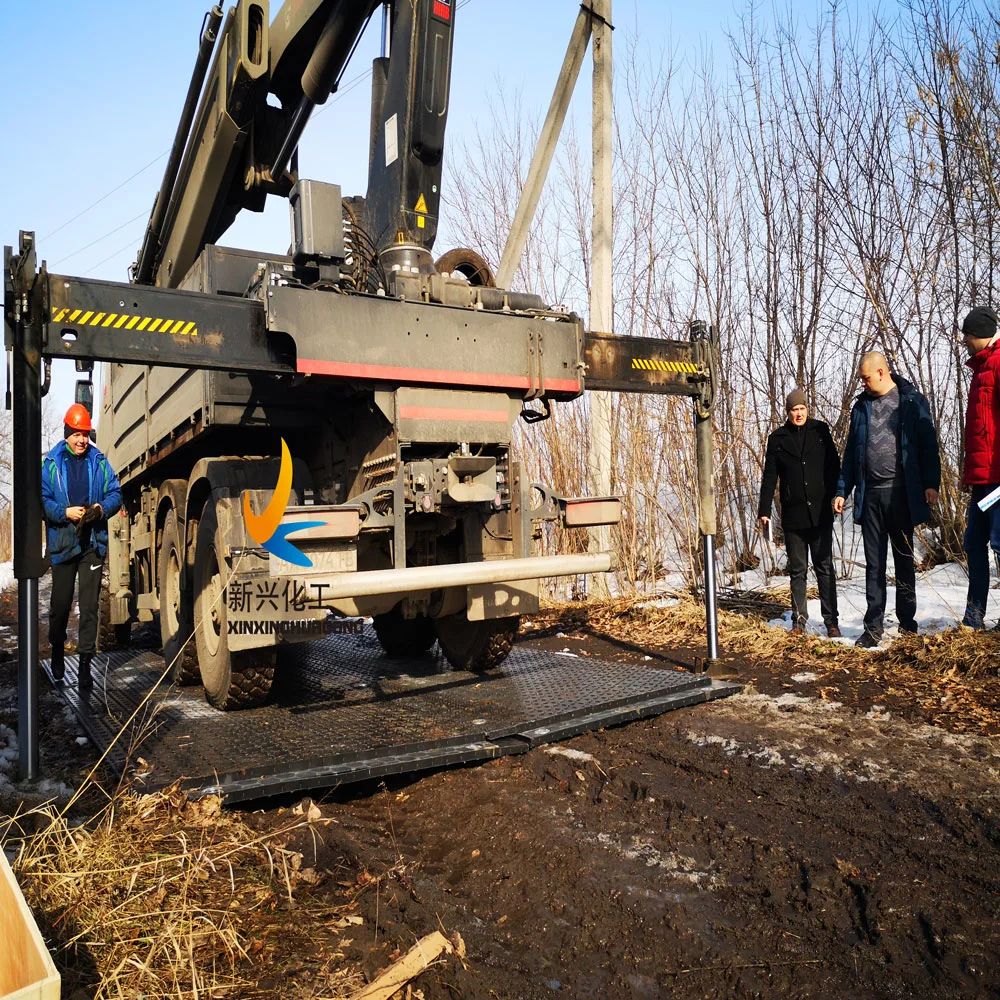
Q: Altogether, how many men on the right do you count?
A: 3